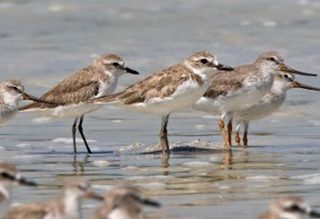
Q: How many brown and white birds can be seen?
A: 9